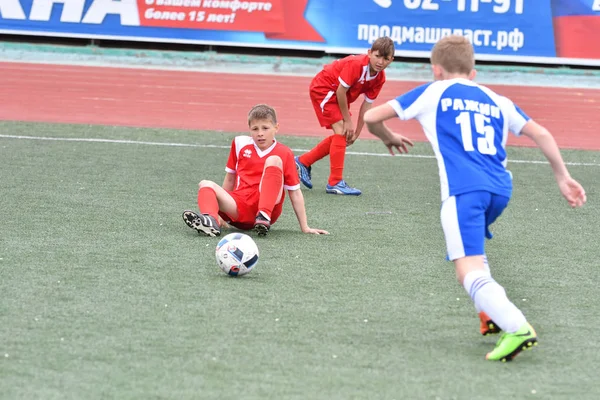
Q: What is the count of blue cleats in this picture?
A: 2